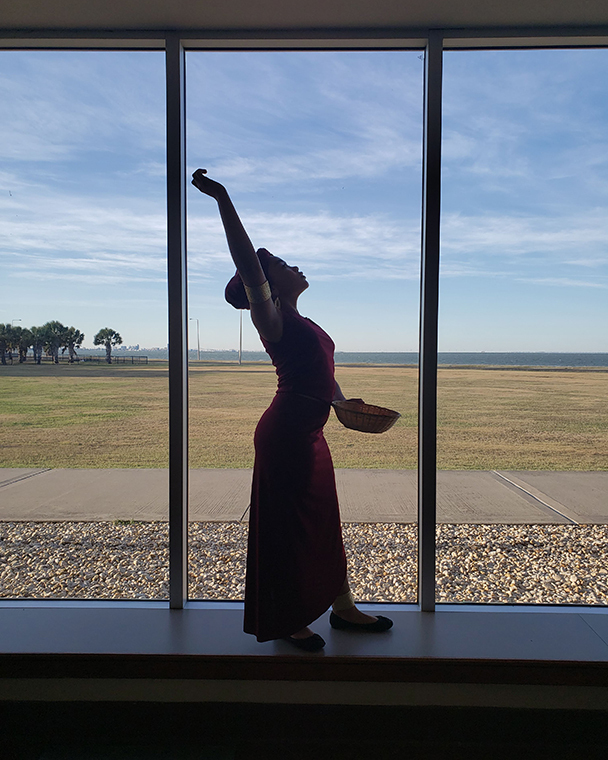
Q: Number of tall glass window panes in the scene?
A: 3